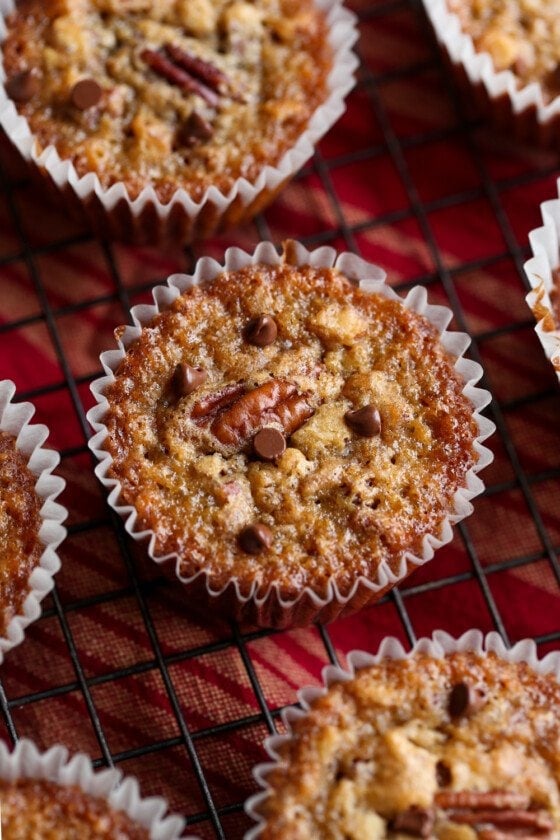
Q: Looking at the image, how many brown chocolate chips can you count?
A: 10